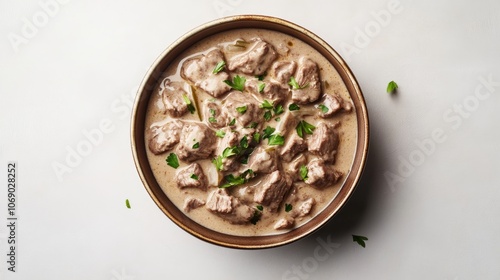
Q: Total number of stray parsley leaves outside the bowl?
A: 3